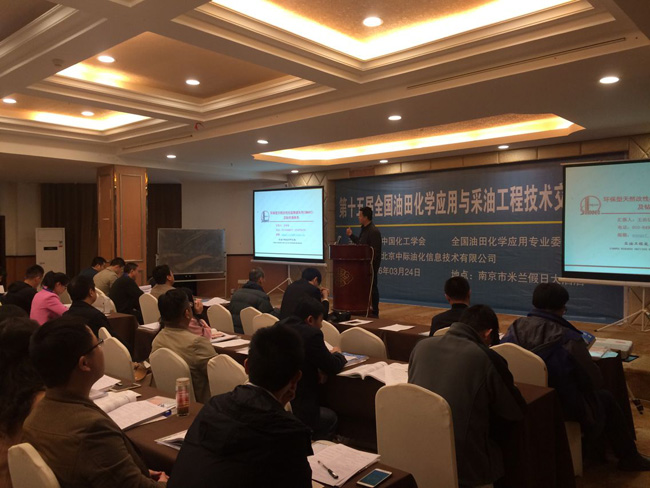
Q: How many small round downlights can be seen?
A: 12